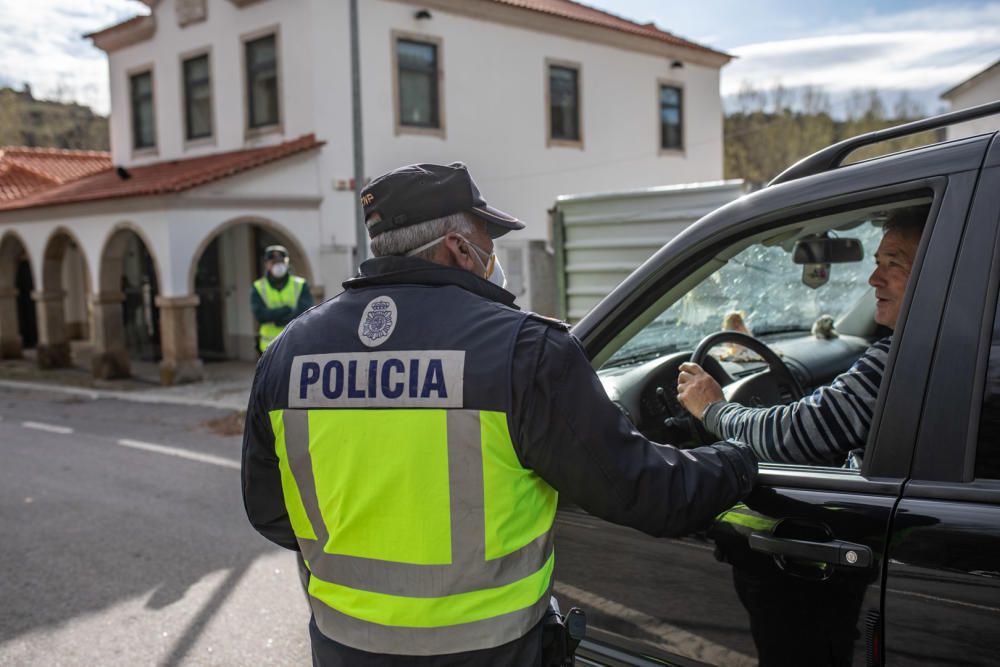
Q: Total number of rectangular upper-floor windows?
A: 6